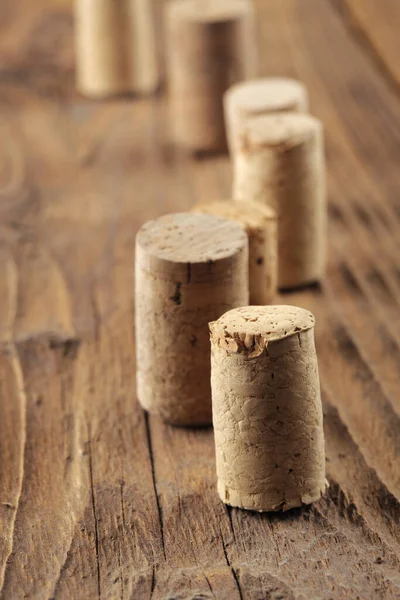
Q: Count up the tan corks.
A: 7